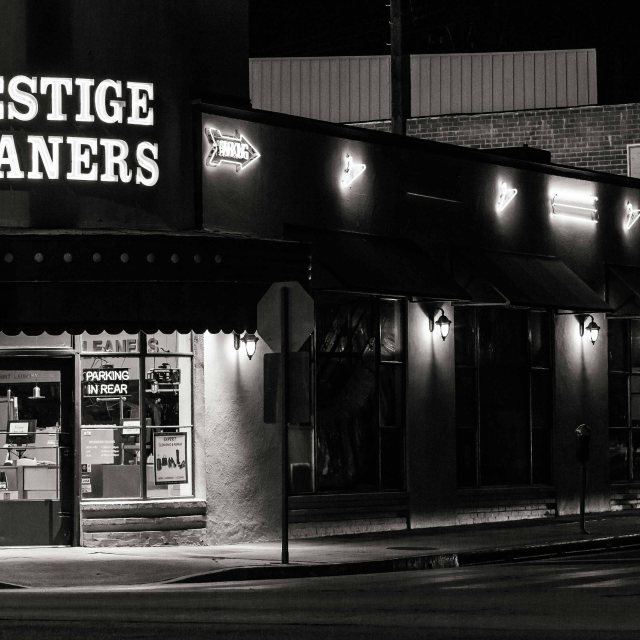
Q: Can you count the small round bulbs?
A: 9